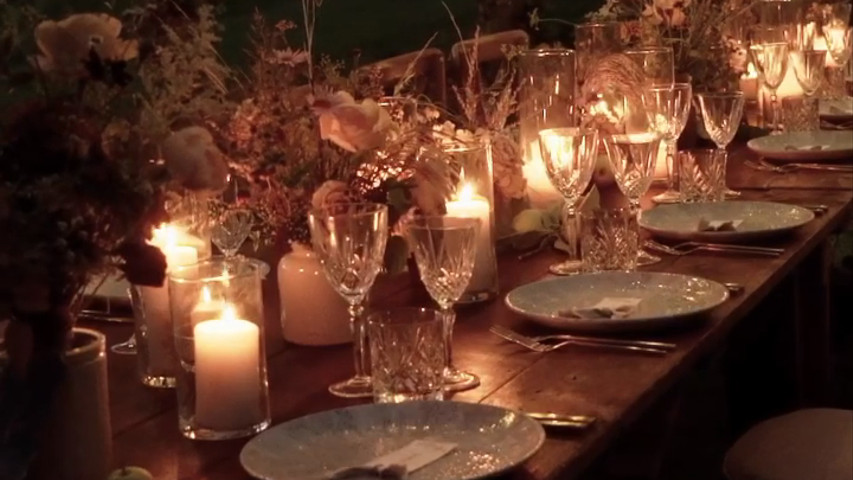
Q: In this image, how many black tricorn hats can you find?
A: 0